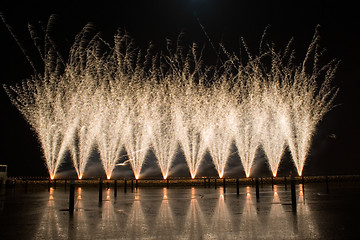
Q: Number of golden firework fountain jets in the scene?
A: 10